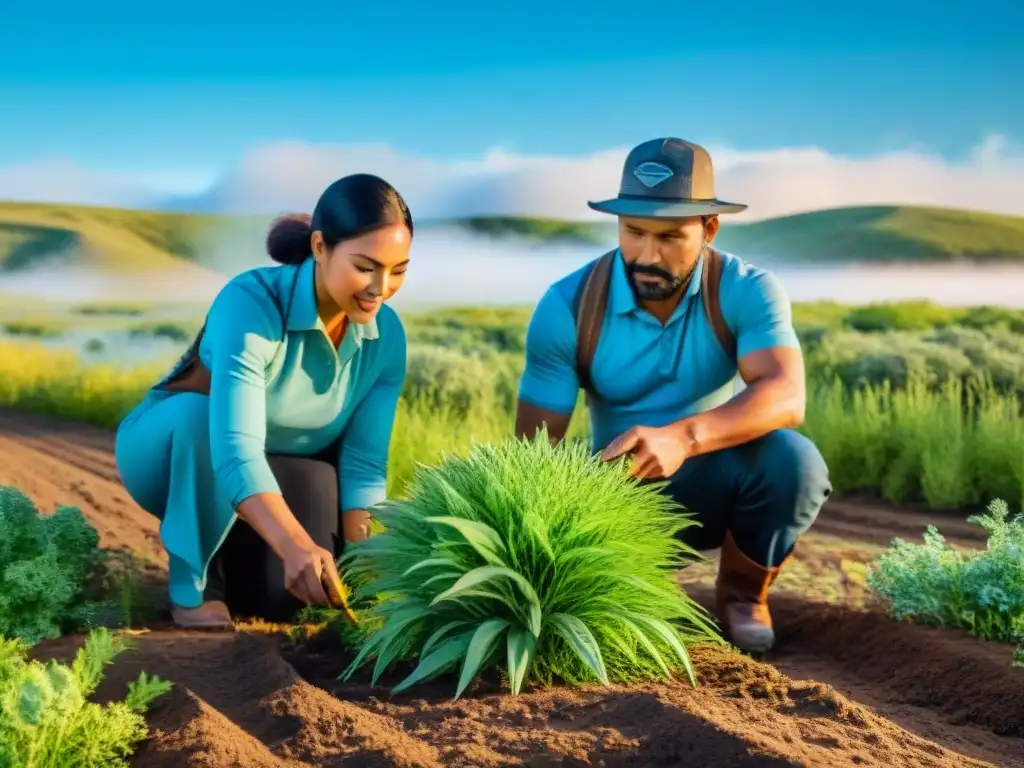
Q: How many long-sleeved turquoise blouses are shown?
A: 1